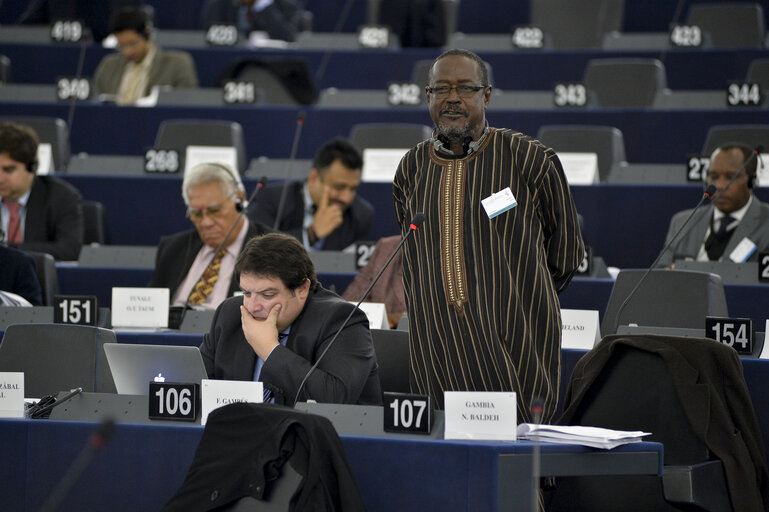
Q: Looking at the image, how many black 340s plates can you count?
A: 5